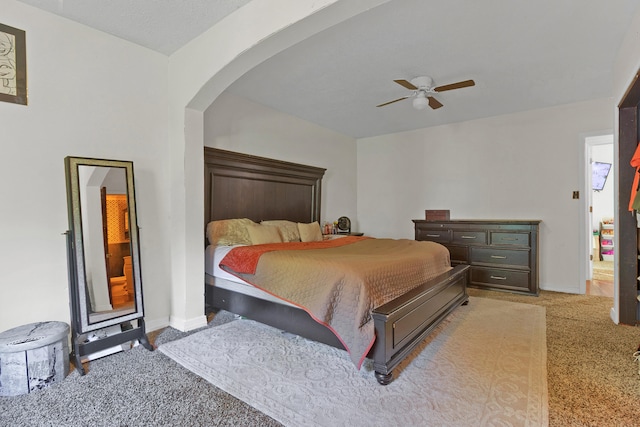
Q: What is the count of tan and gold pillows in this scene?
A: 4